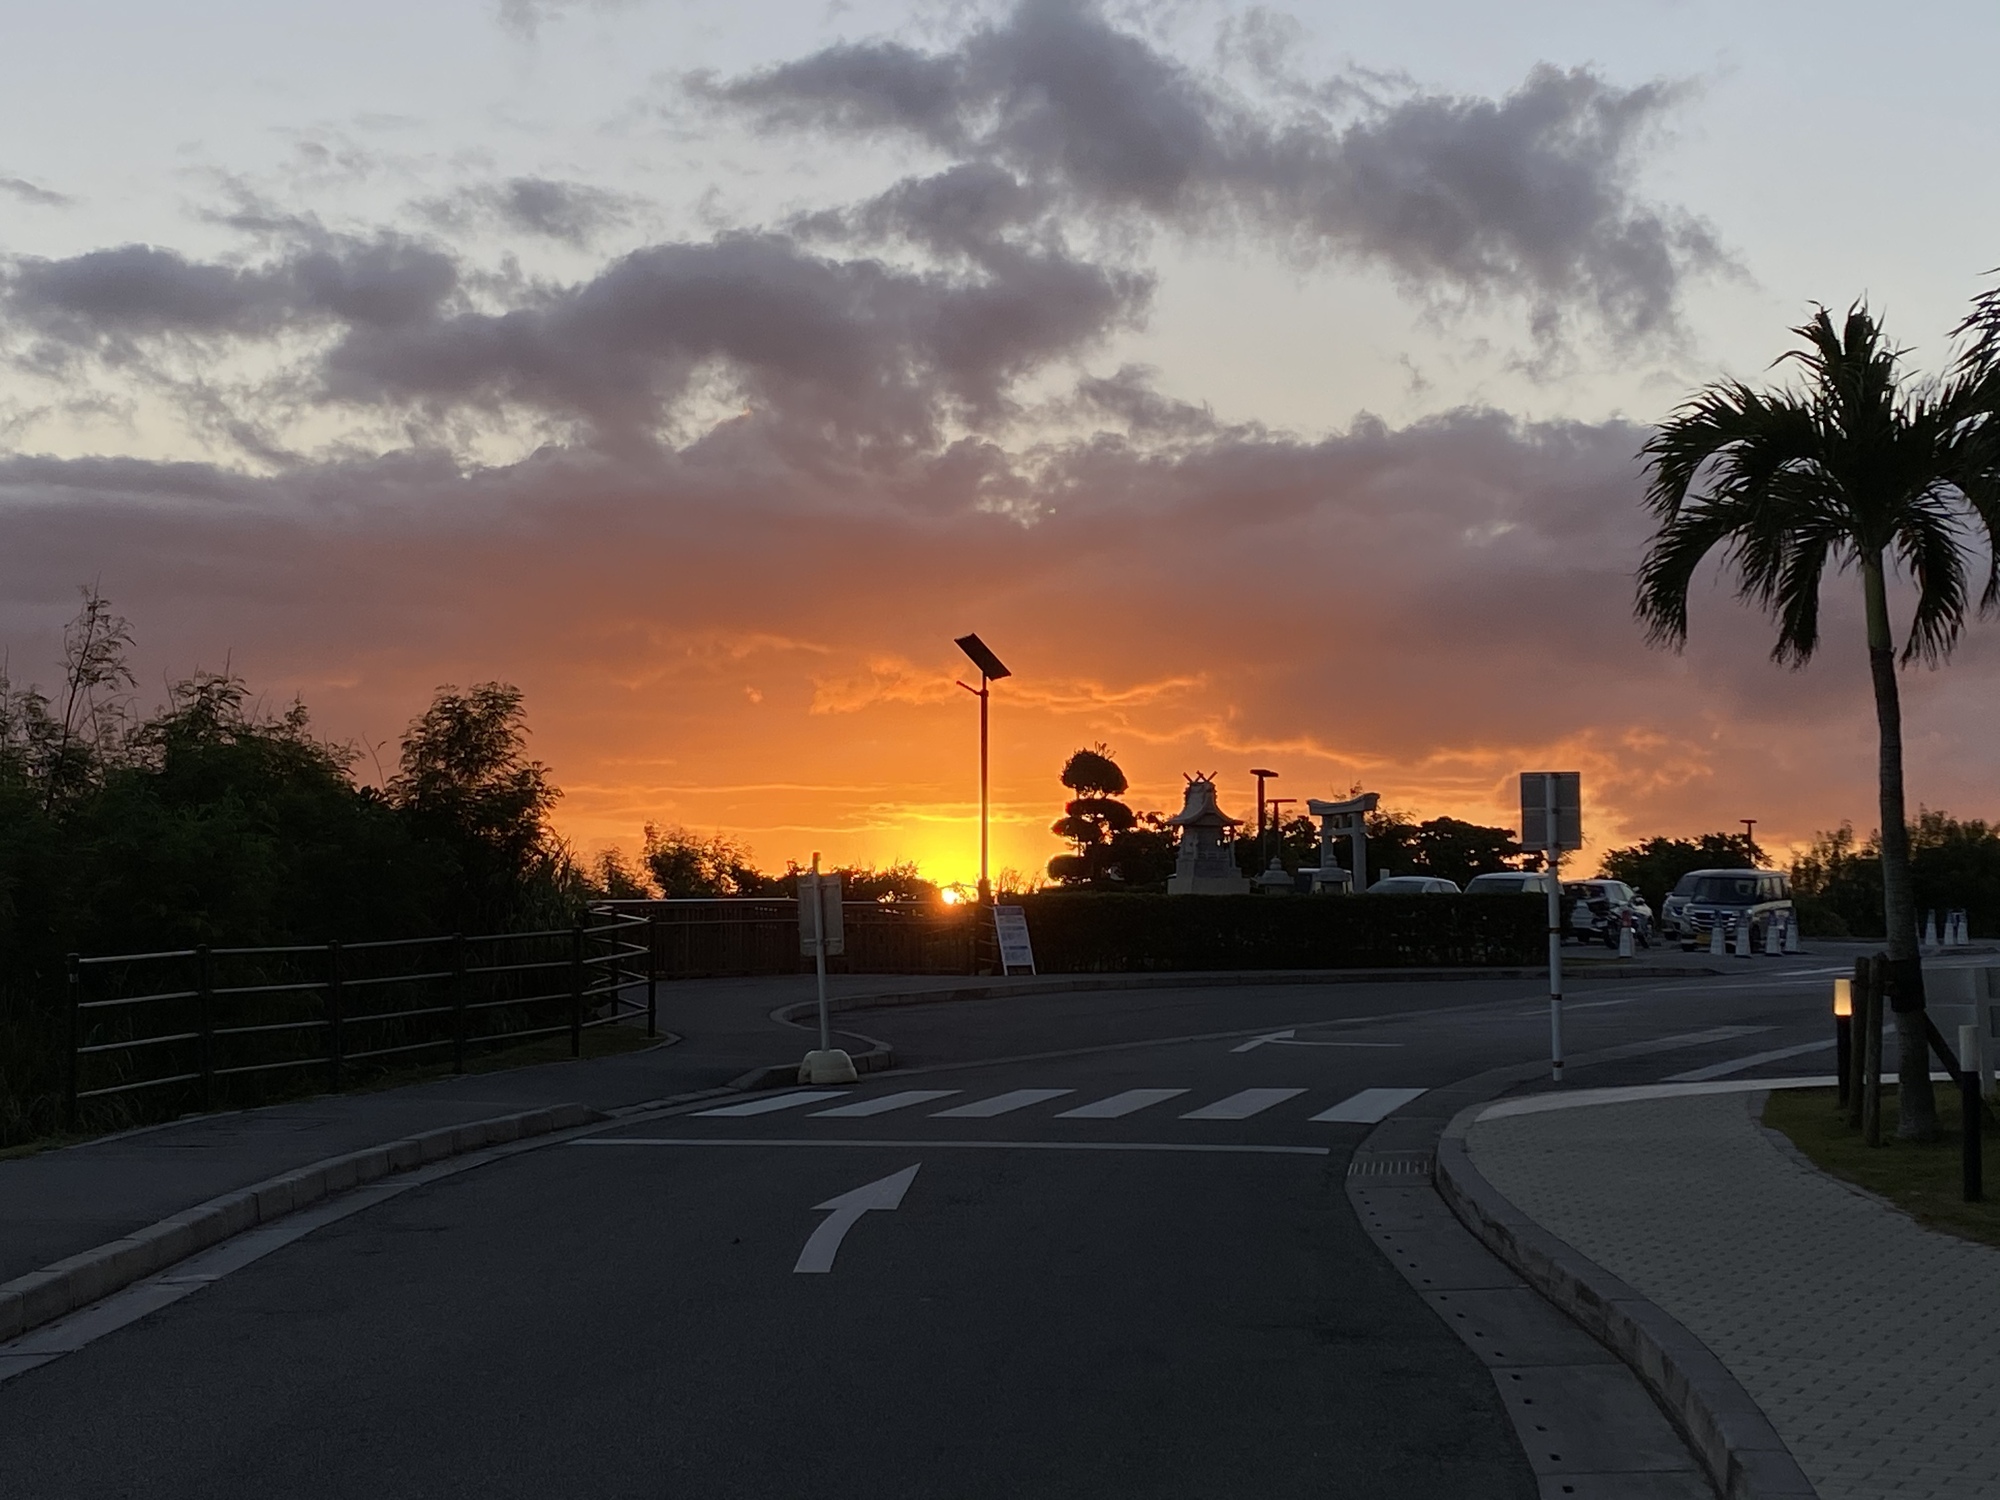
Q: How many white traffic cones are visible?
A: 8